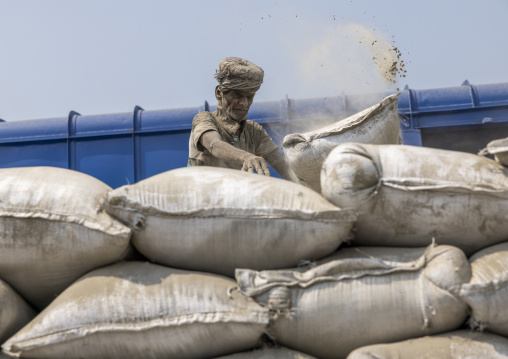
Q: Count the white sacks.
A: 11